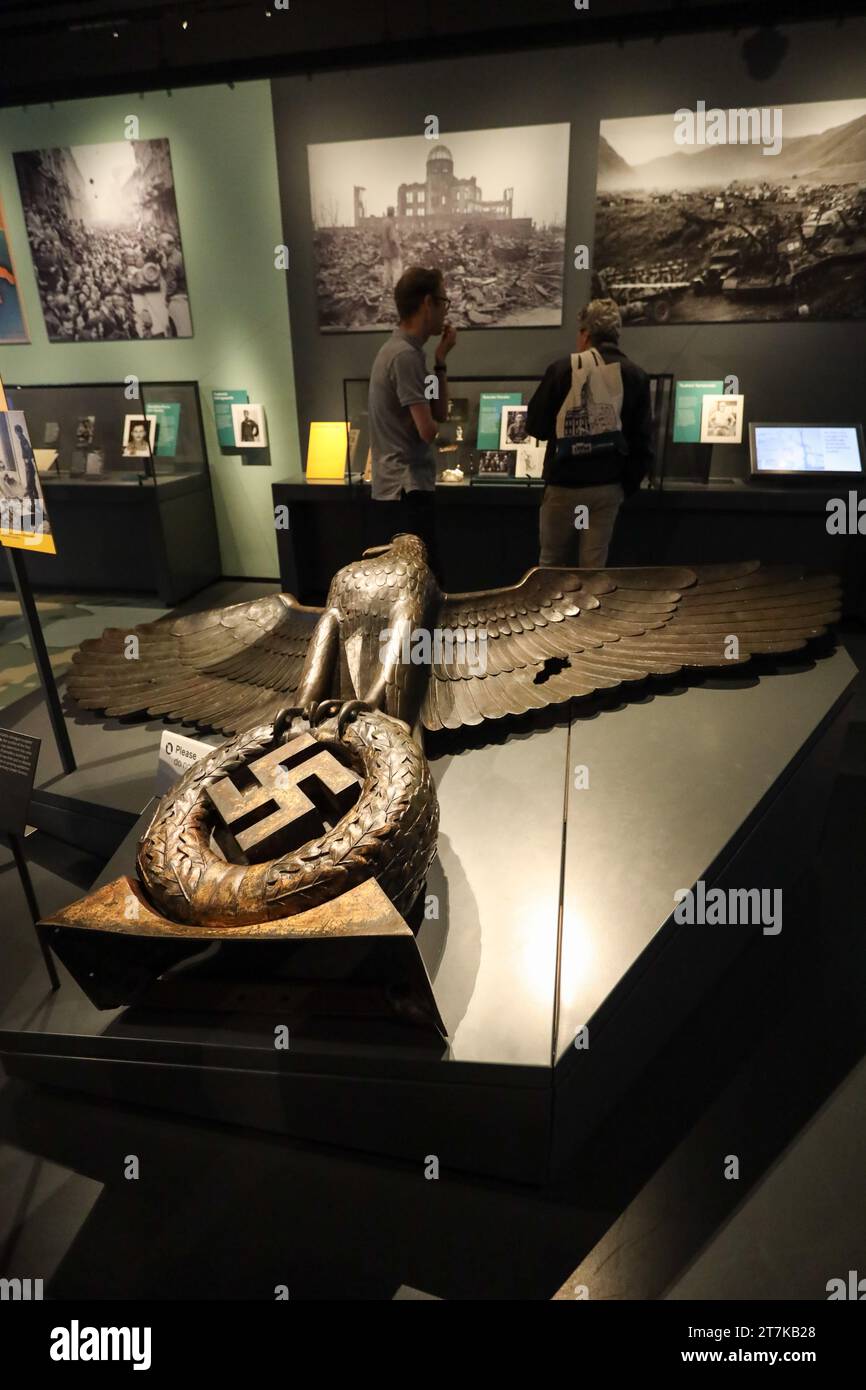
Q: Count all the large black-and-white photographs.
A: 3